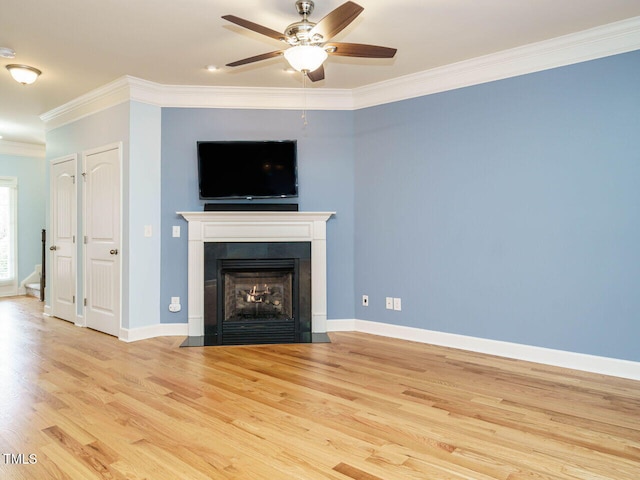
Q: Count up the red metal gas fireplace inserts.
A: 0